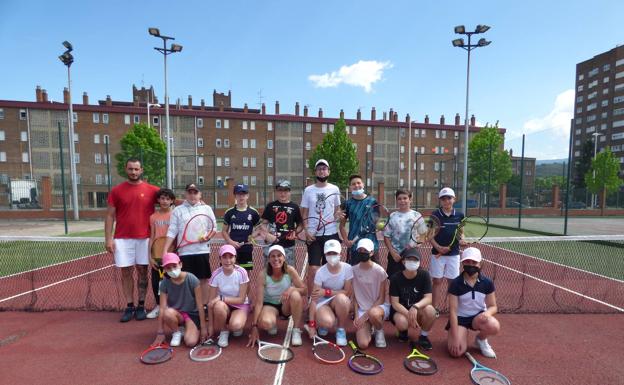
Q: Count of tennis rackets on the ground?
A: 7